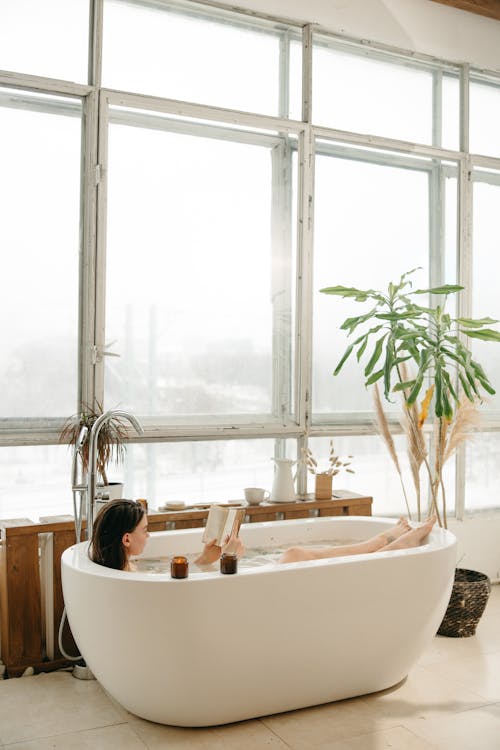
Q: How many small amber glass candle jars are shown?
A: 2